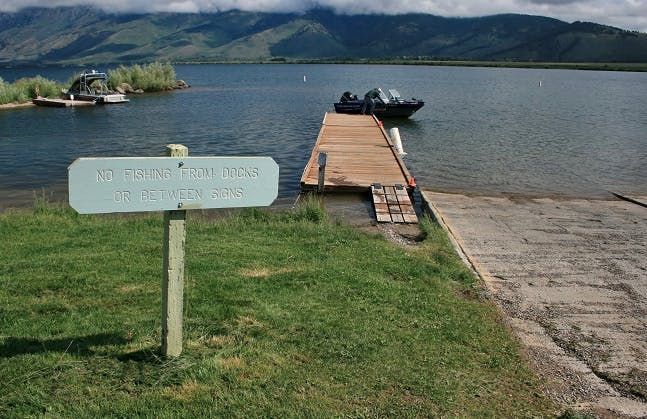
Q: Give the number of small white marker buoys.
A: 2